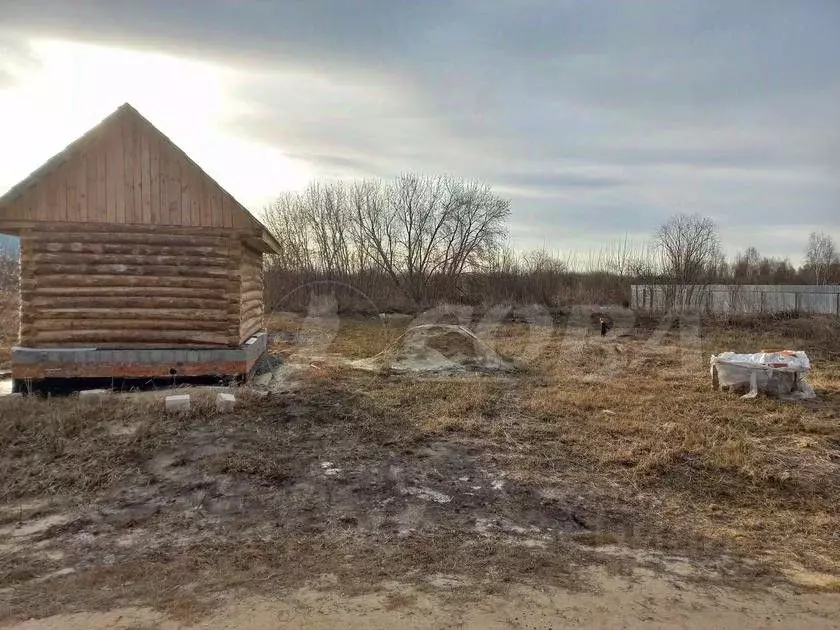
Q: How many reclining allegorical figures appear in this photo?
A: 0